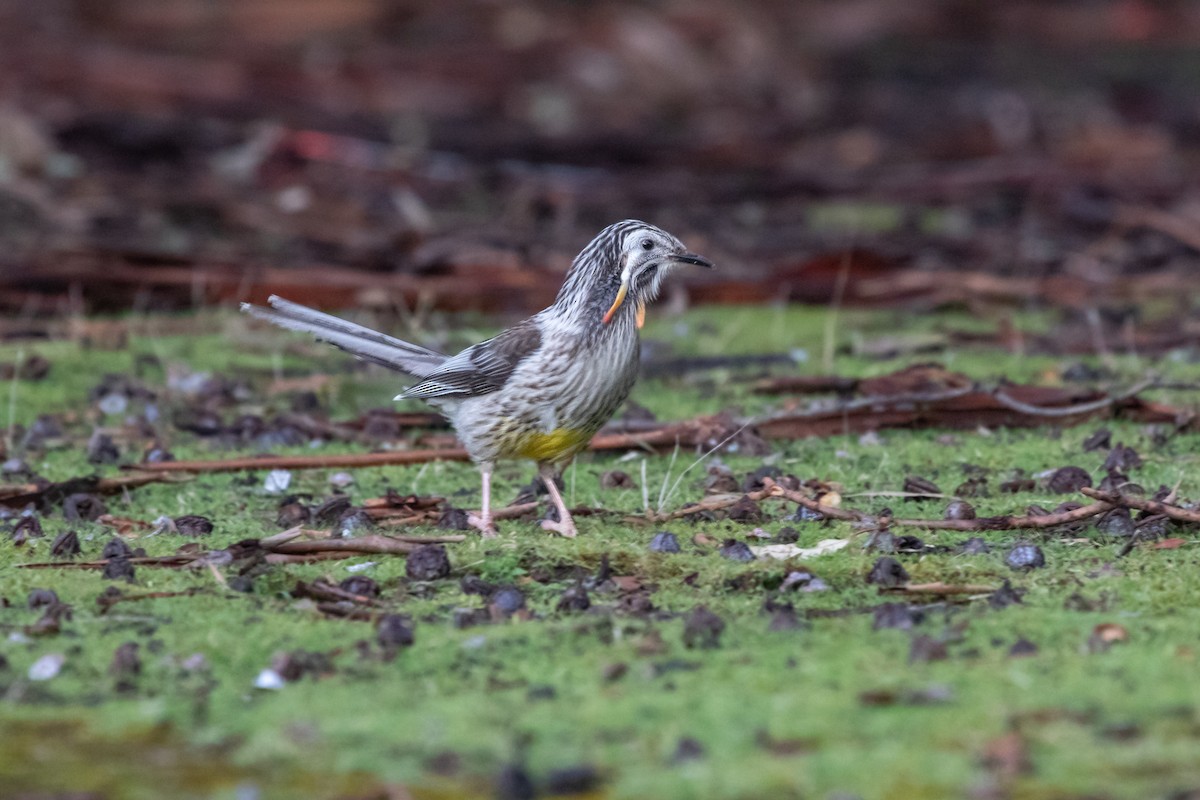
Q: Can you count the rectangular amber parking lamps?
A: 0